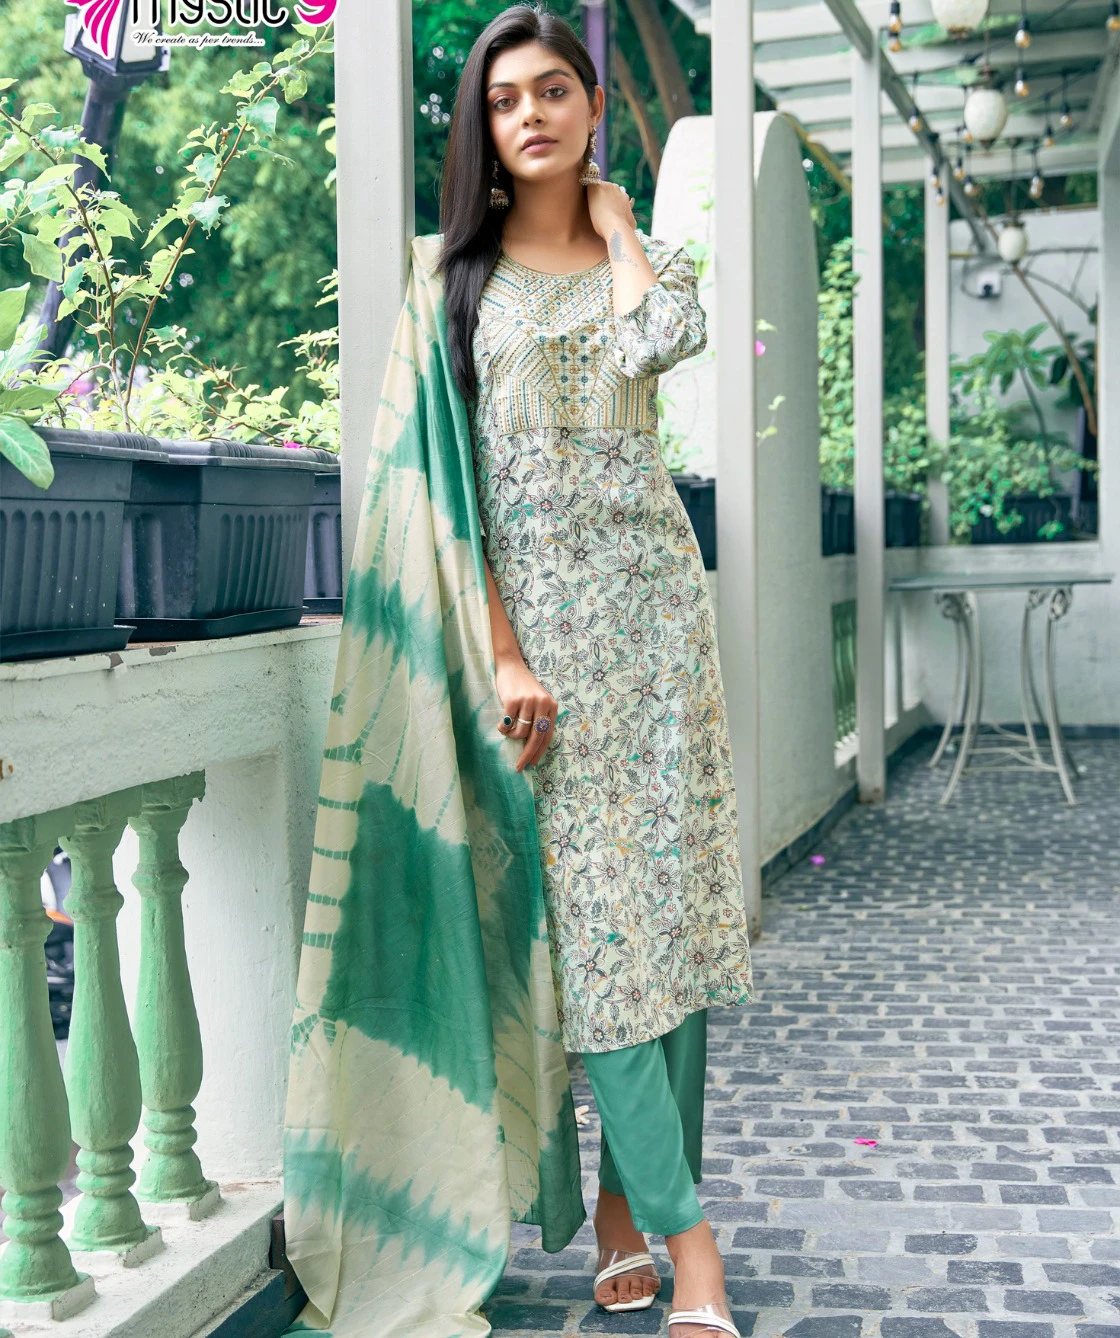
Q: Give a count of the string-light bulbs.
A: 15